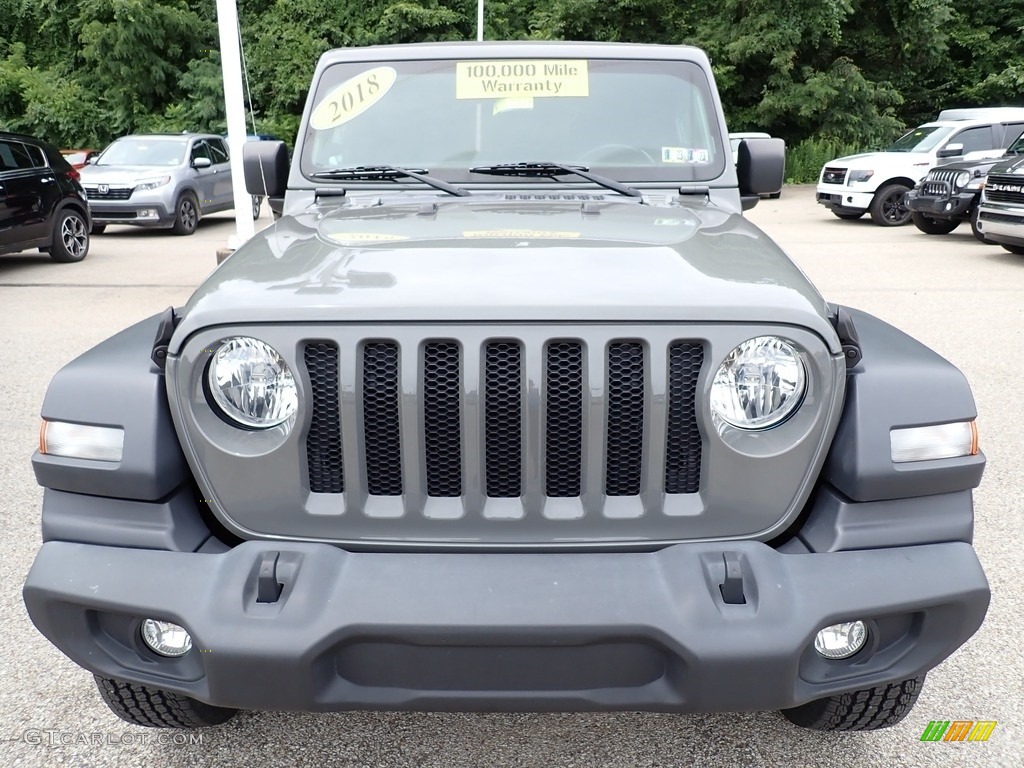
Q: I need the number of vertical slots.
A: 7